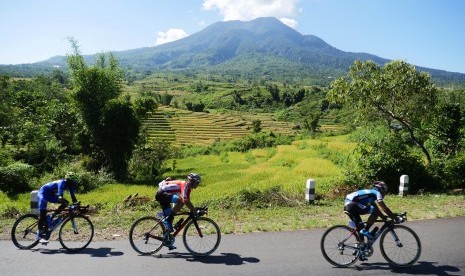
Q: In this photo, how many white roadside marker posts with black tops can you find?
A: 3